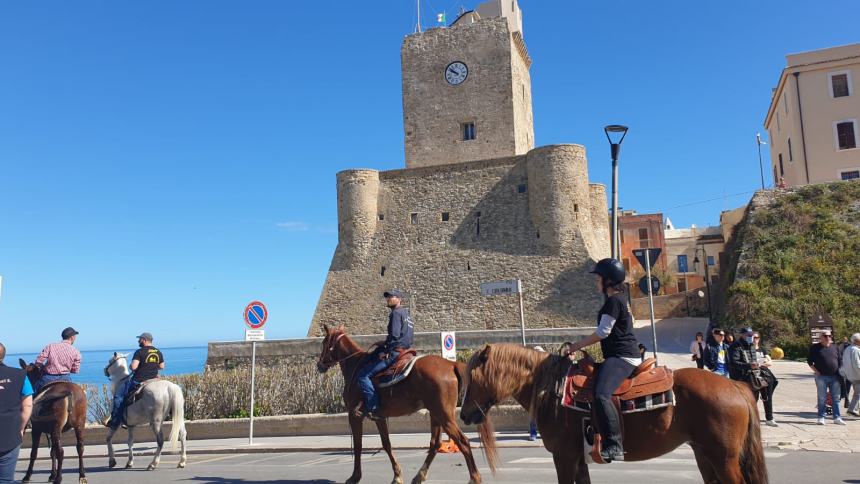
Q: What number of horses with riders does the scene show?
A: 4